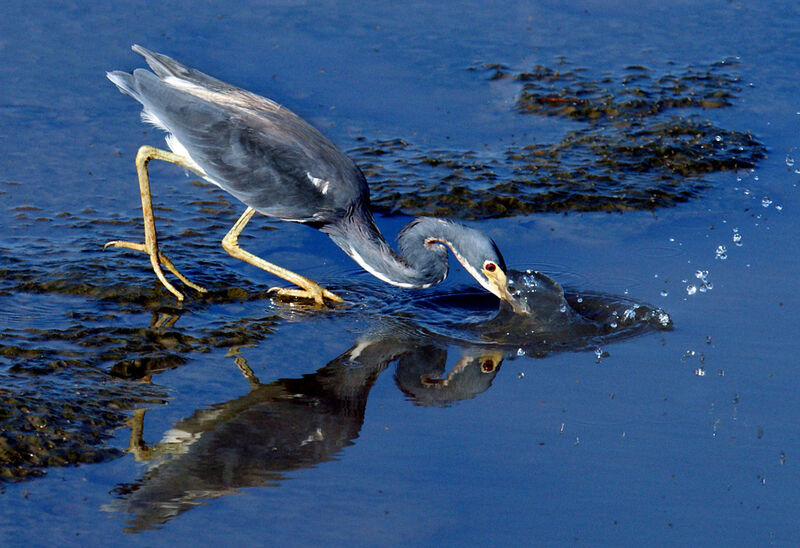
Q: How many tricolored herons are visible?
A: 1